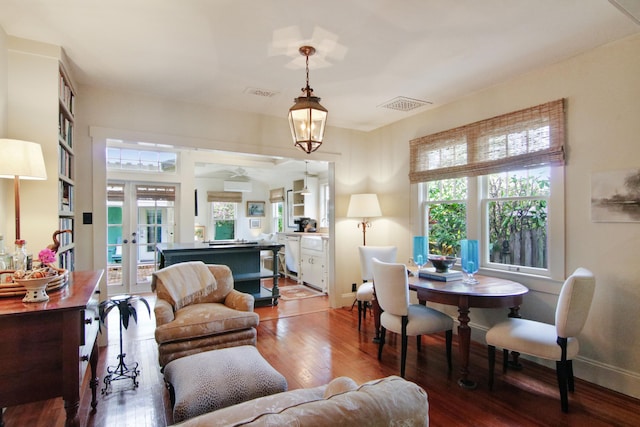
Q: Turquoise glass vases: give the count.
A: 2